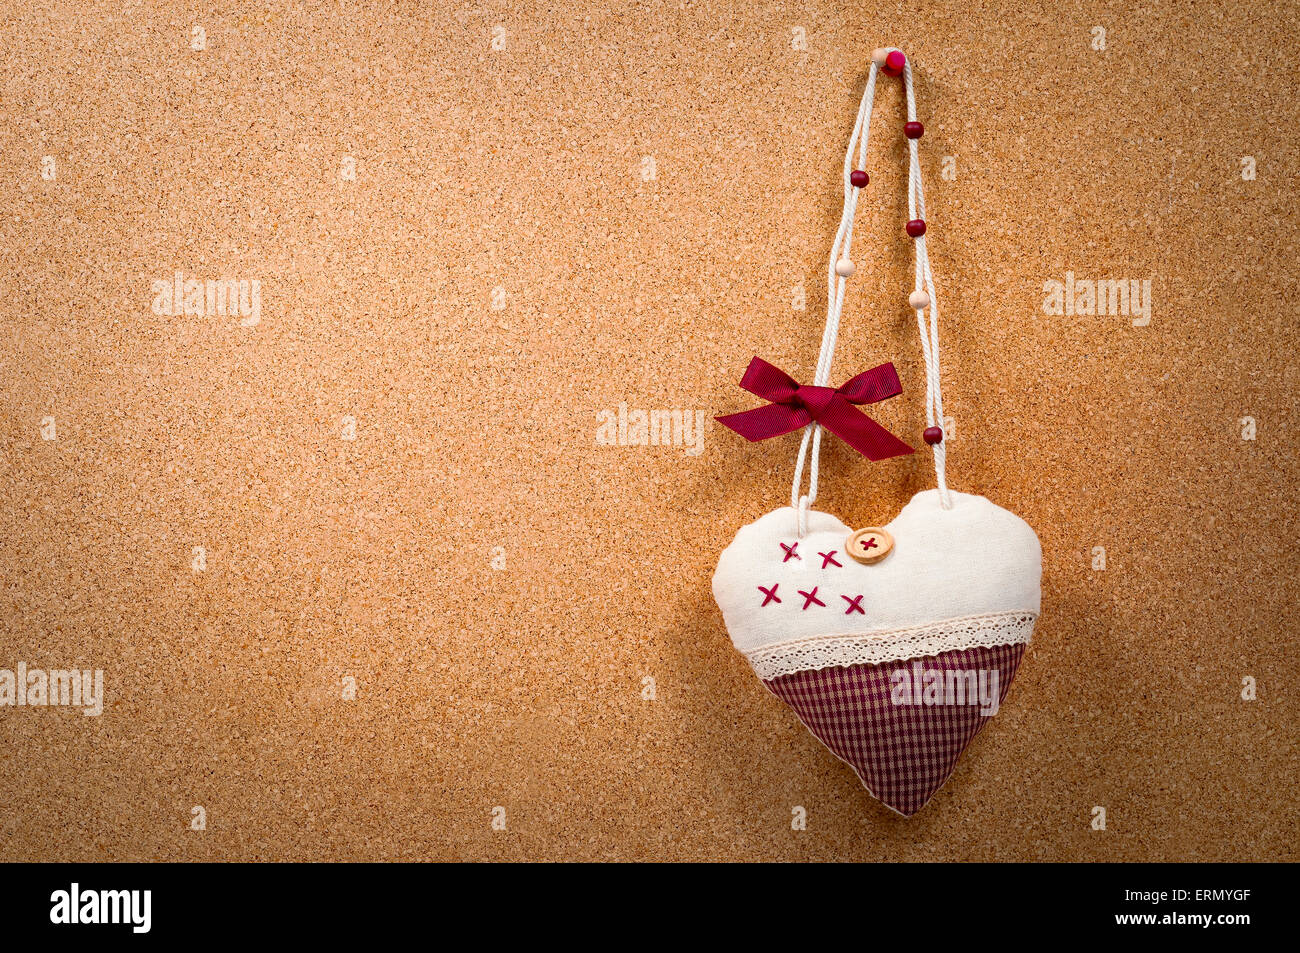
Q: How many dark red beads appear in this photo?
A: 4